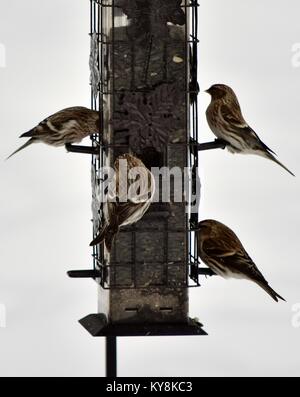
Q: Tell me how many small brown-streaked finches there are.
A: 4